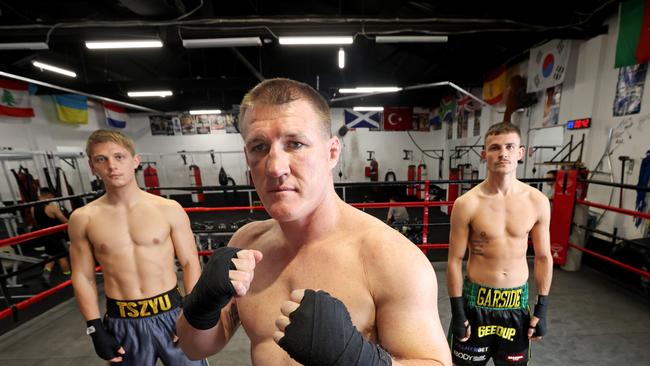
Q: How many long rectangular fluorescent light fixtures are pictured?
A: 11